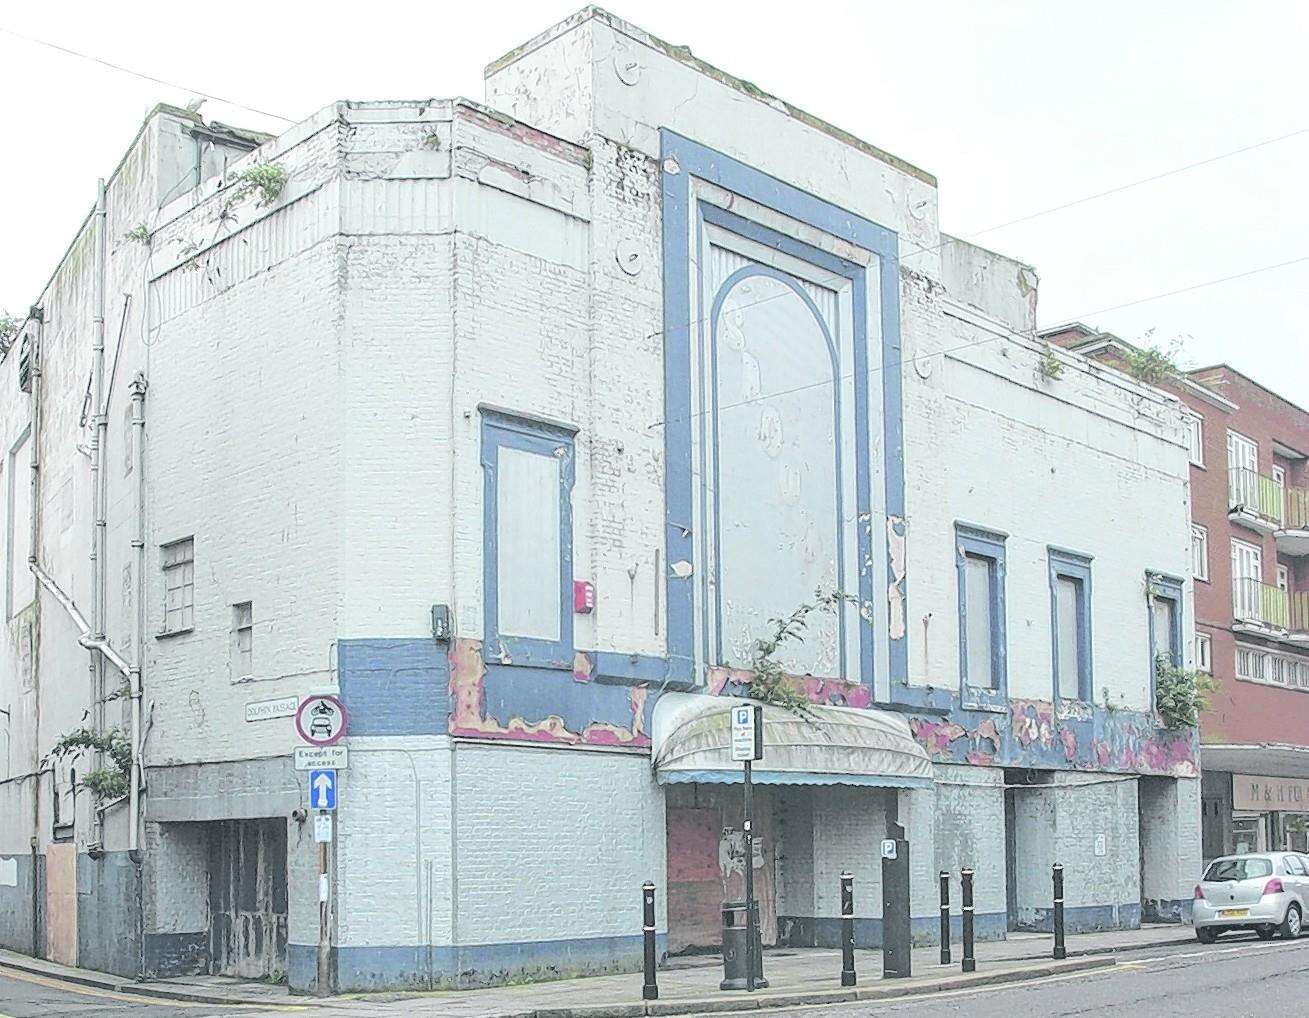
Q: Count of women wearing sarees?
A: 0